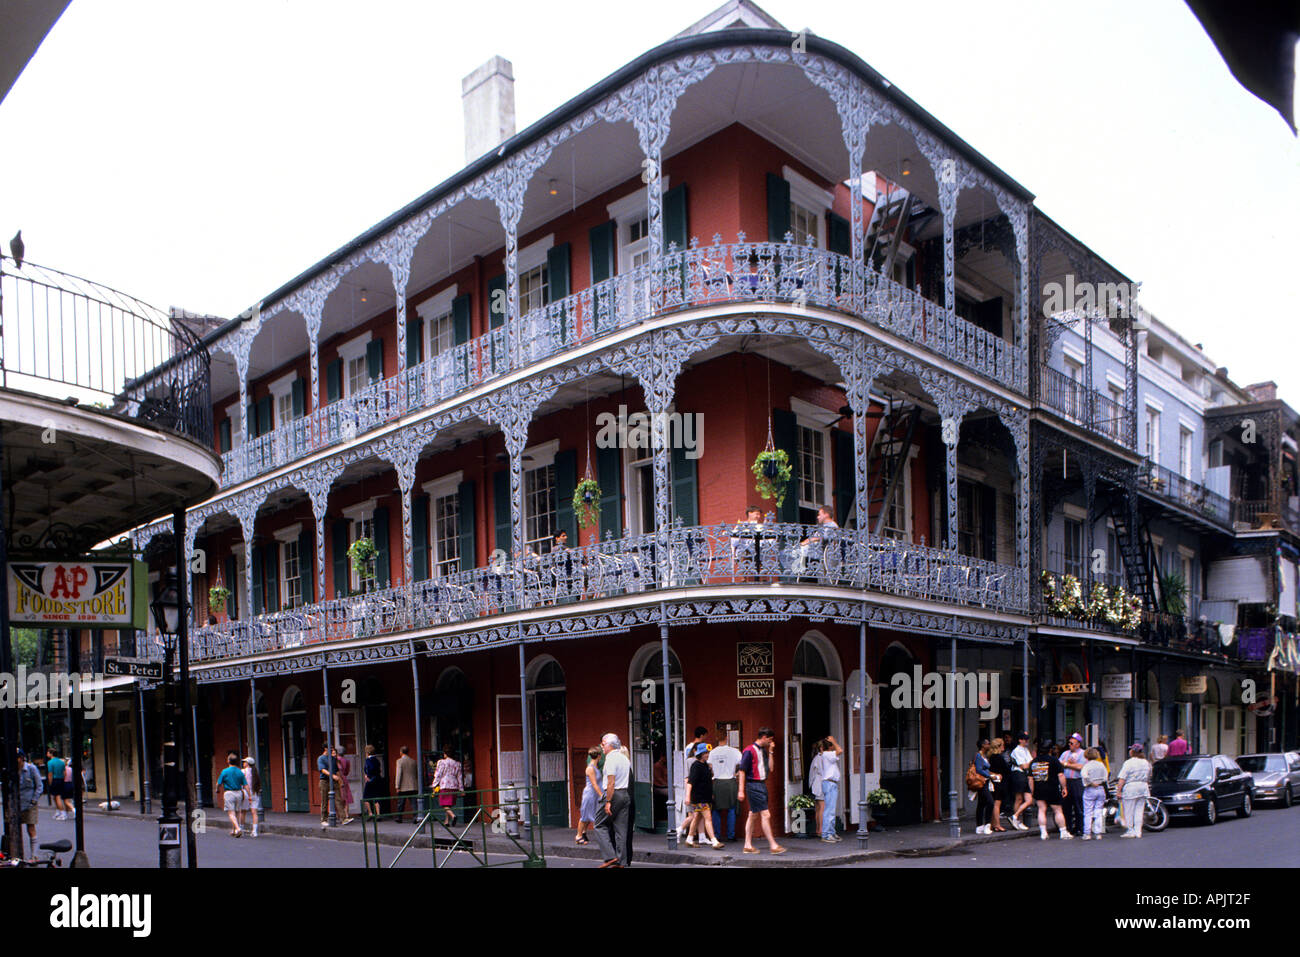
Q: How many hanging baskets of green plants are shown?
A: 4